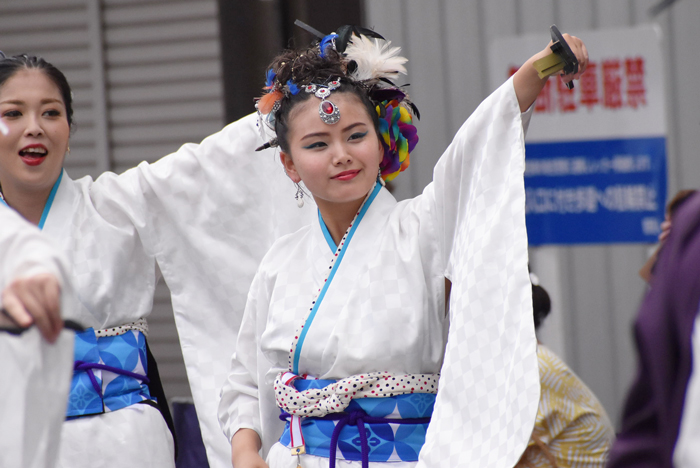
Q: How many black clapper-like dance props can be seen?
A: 2